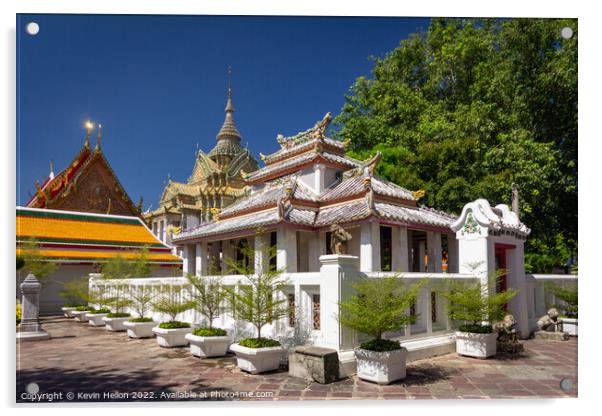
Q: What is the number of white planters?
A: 11